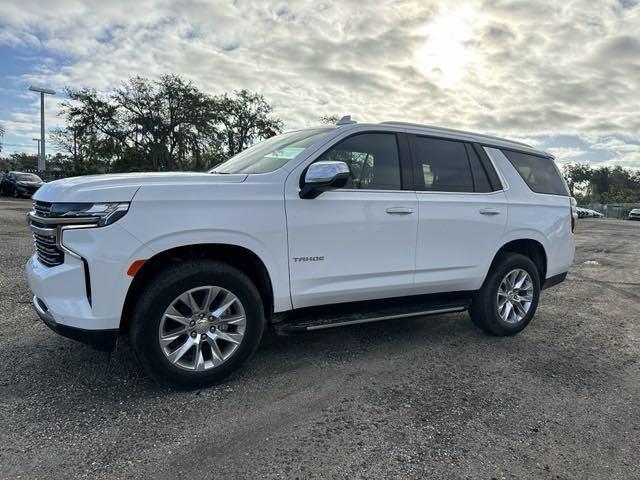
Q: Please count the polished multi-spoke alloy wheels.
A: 2